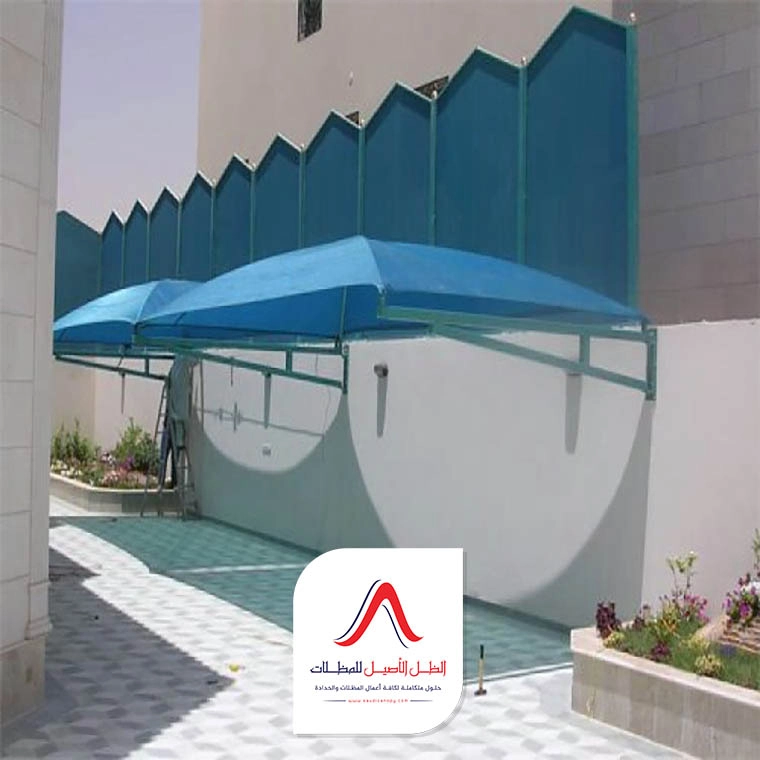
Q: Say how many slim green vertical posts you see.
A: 11